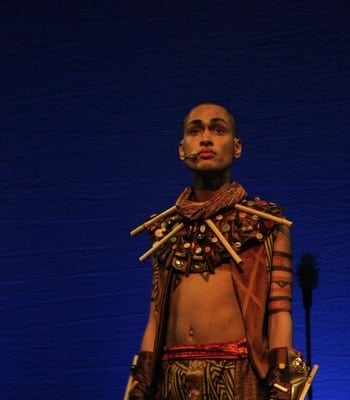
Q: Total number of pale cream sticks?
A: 6